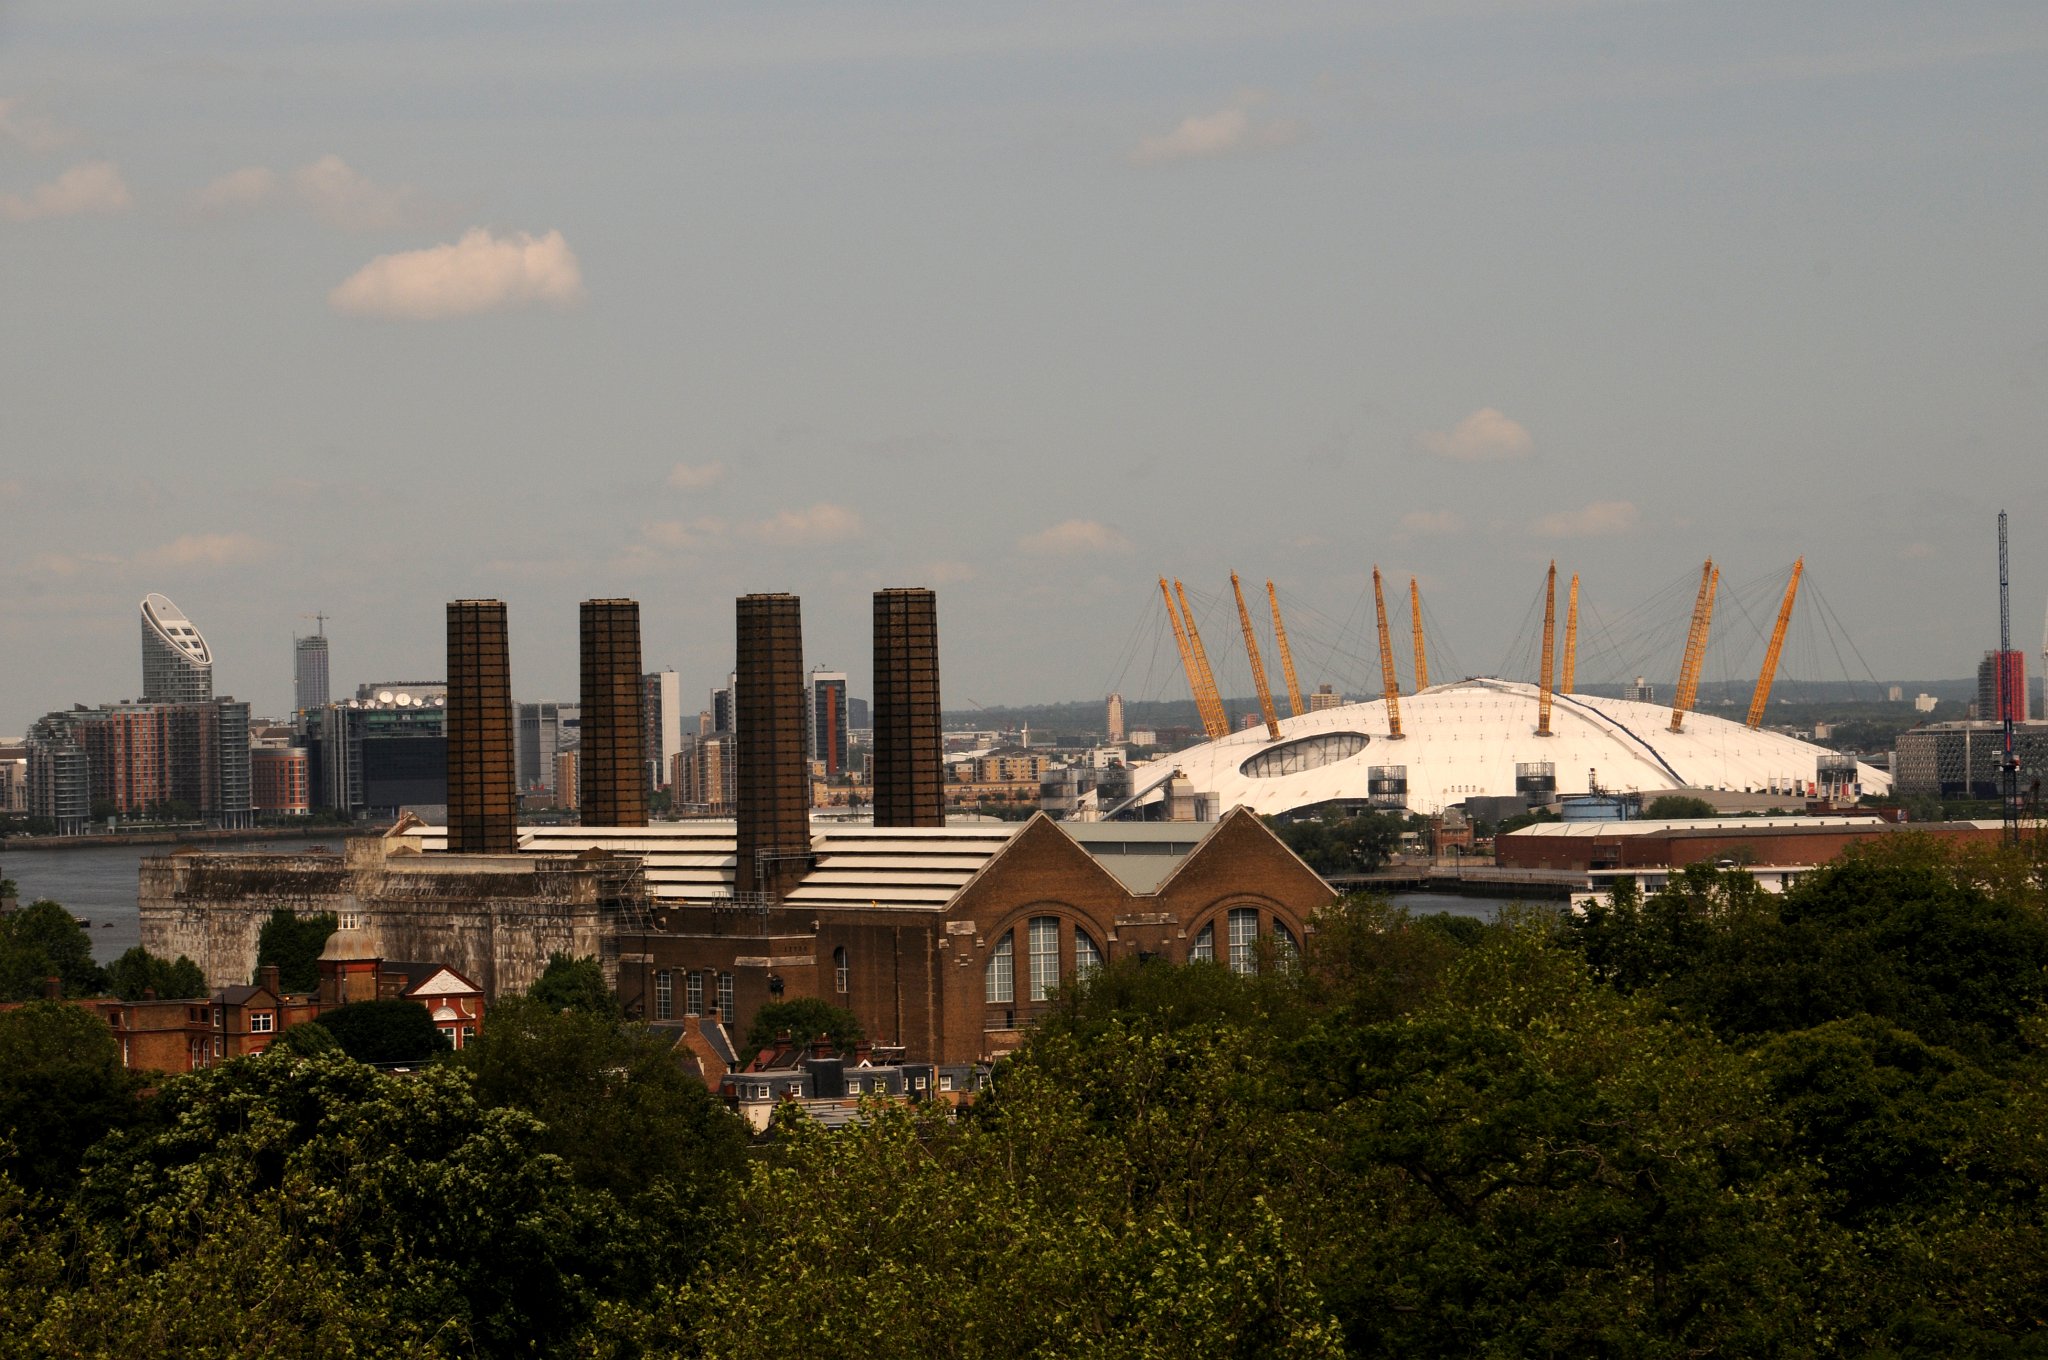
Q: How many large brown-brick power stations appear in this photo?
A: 1